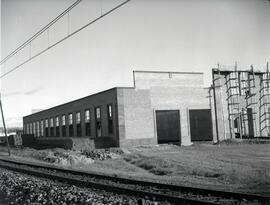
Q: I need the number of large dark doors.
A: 2